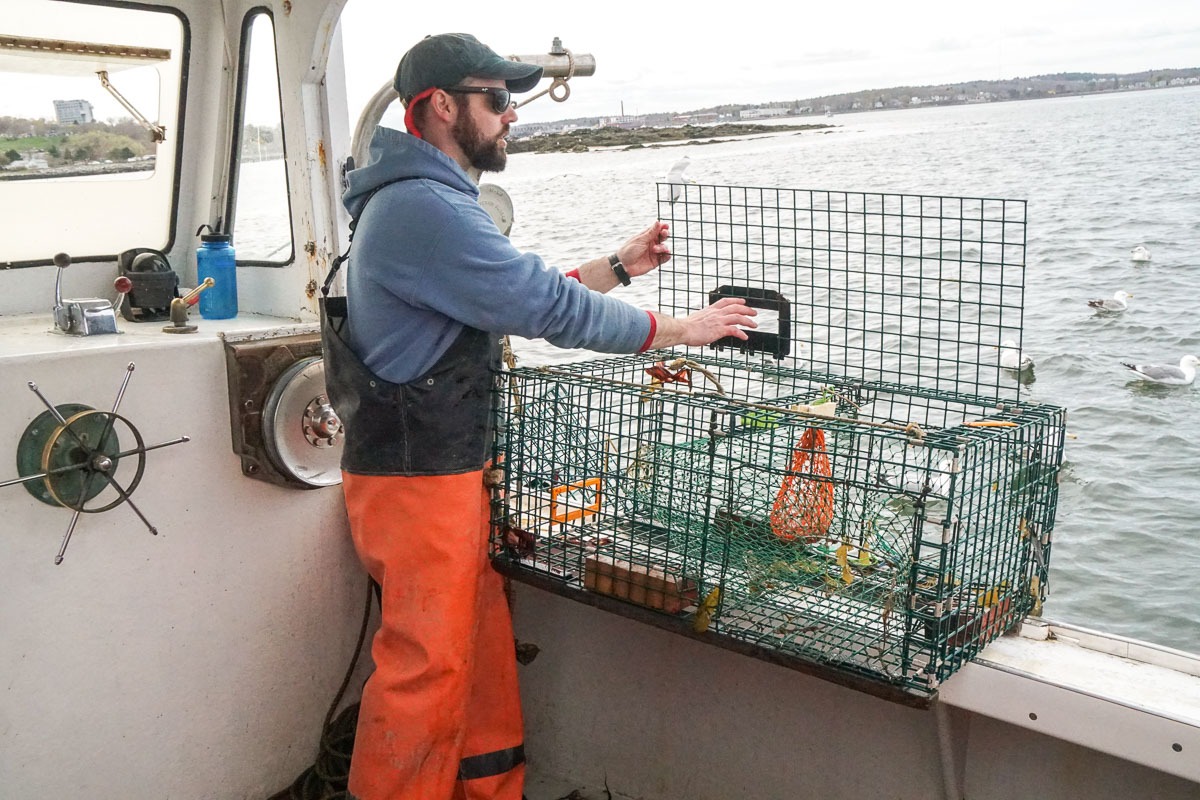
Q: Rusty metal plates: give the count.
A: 1